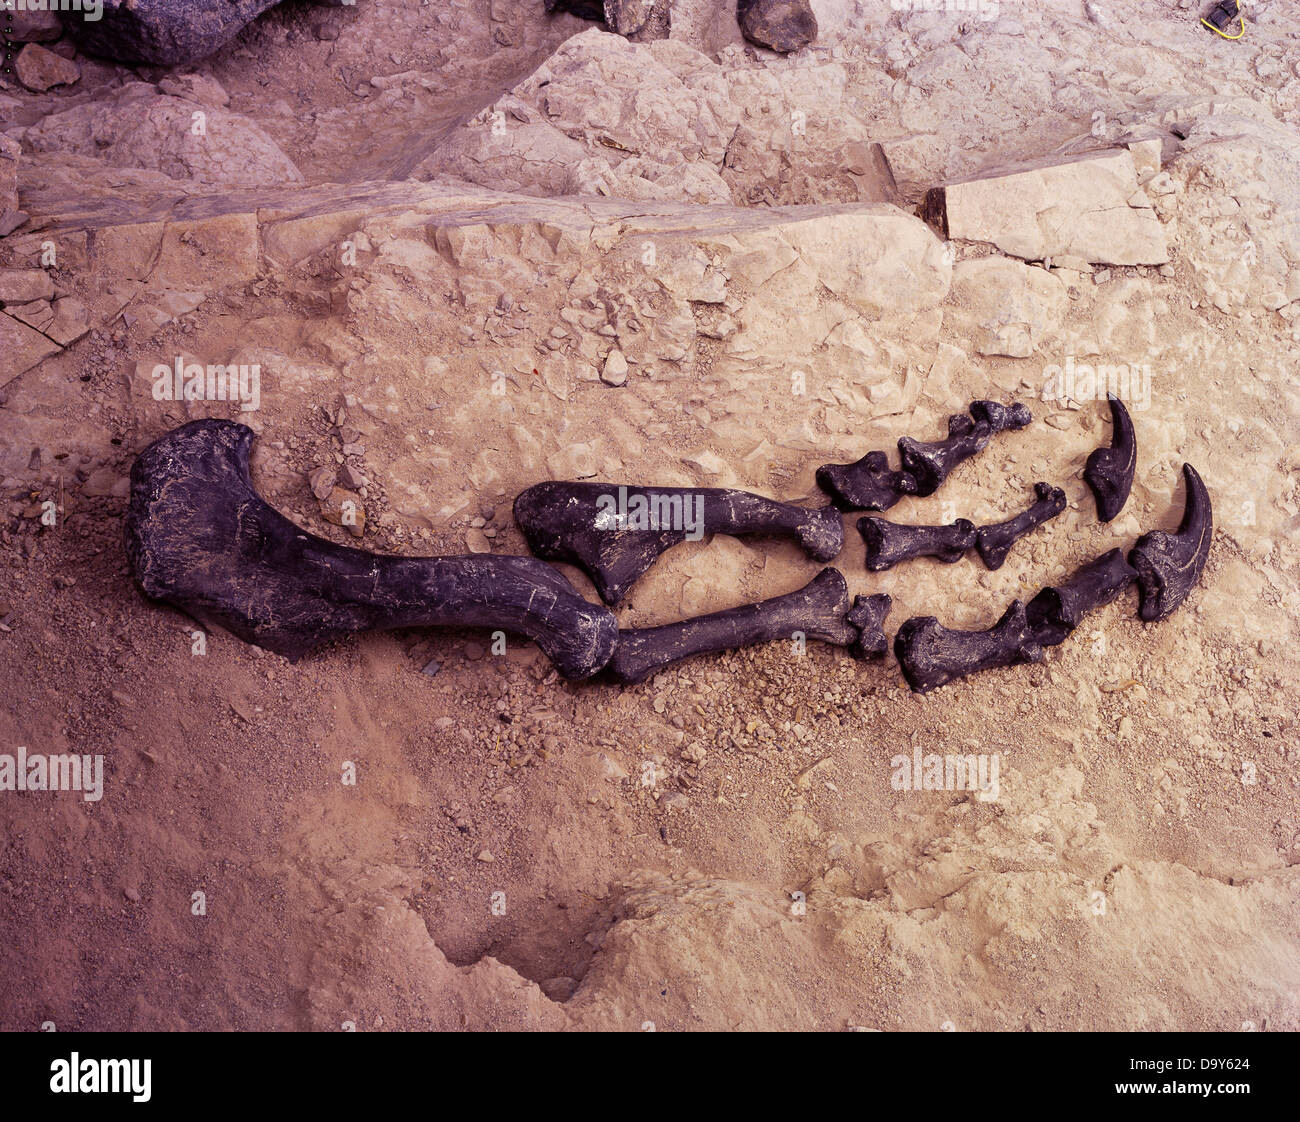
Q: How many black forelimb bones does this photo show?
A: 13